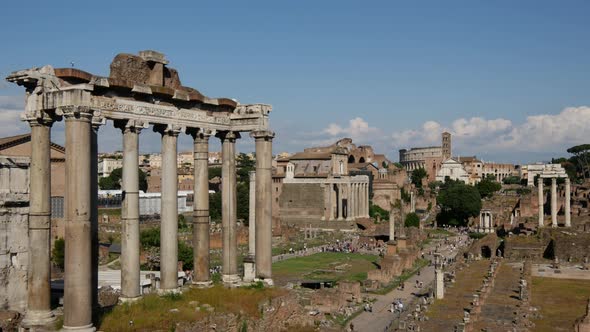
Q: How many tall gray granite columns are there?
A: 8